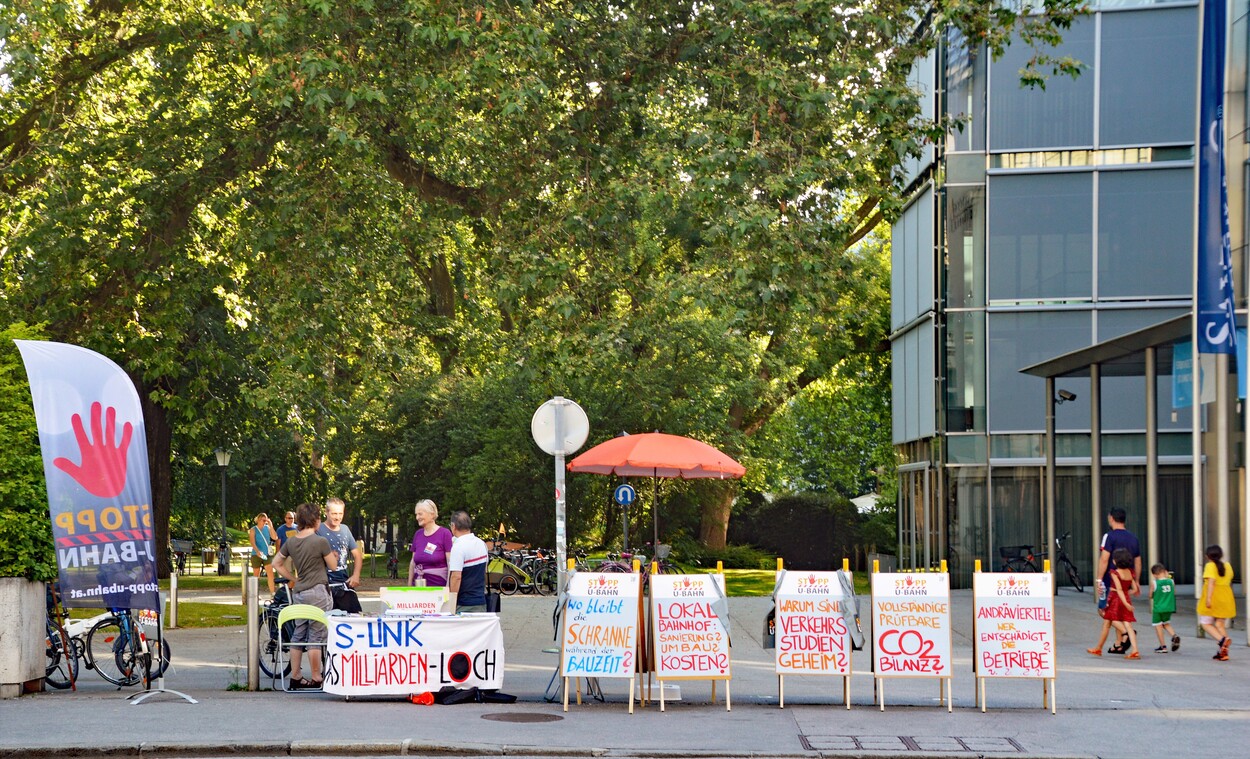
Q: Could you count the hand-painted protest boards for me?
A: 5